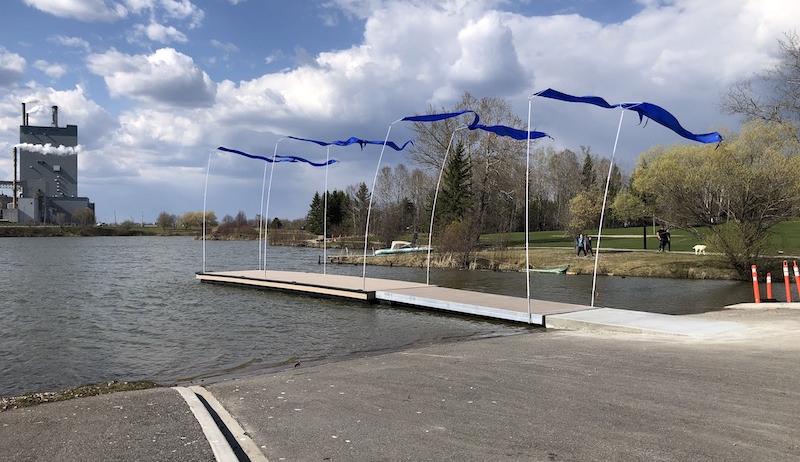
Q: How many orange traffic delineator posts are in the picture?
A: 4